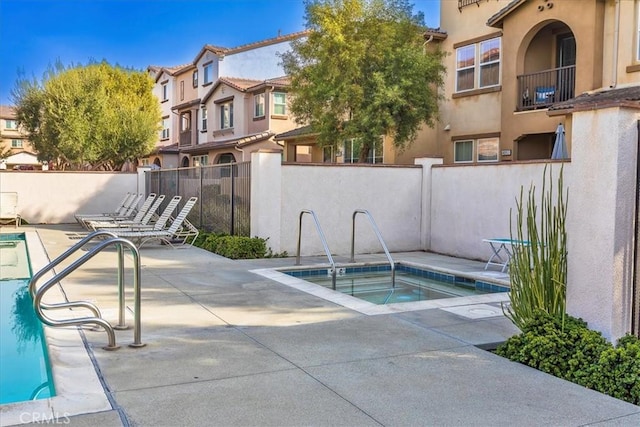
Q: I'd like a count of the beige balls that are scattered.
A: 0